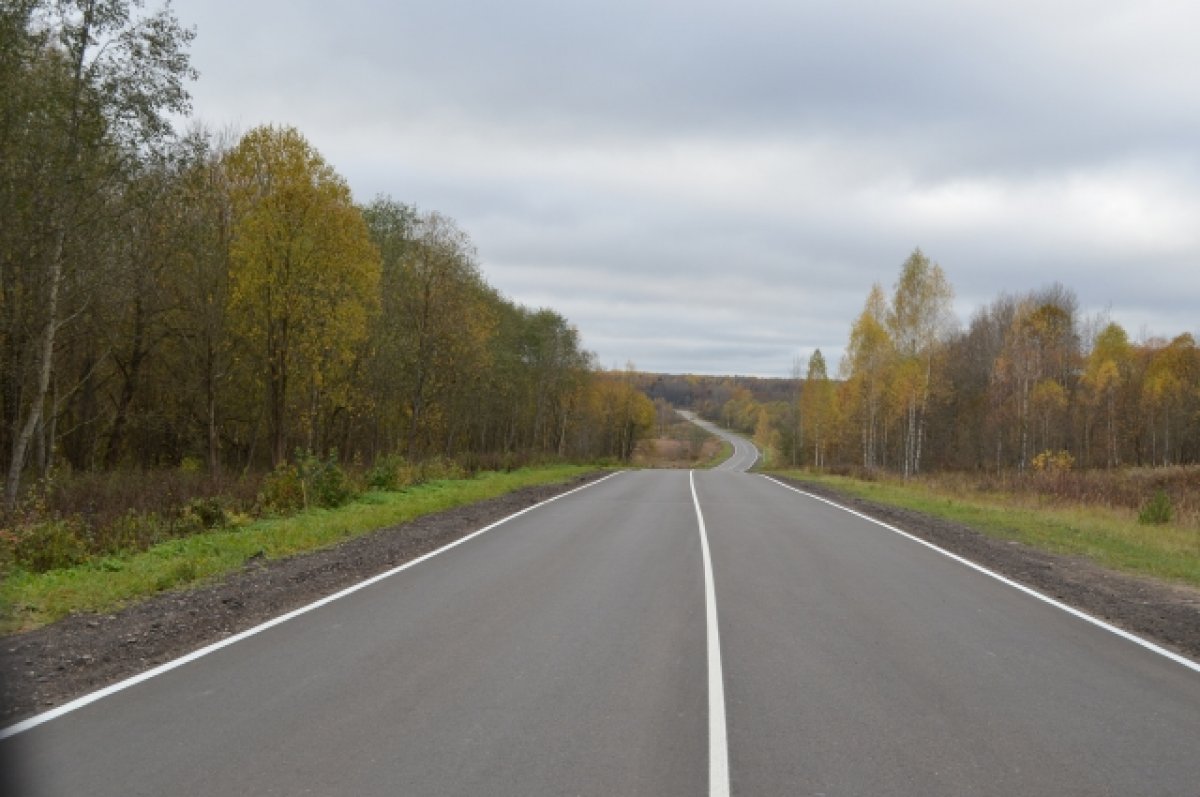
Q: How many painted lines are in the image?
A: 3